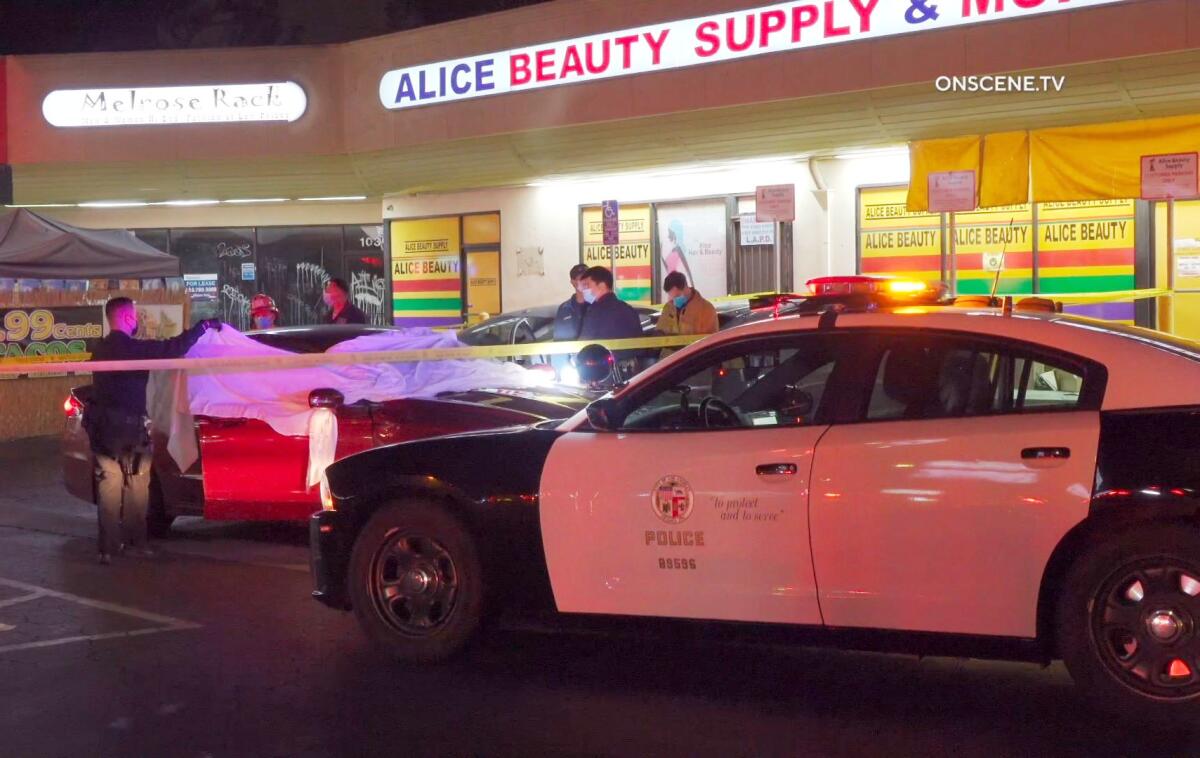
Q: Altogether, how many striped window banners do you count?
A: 5